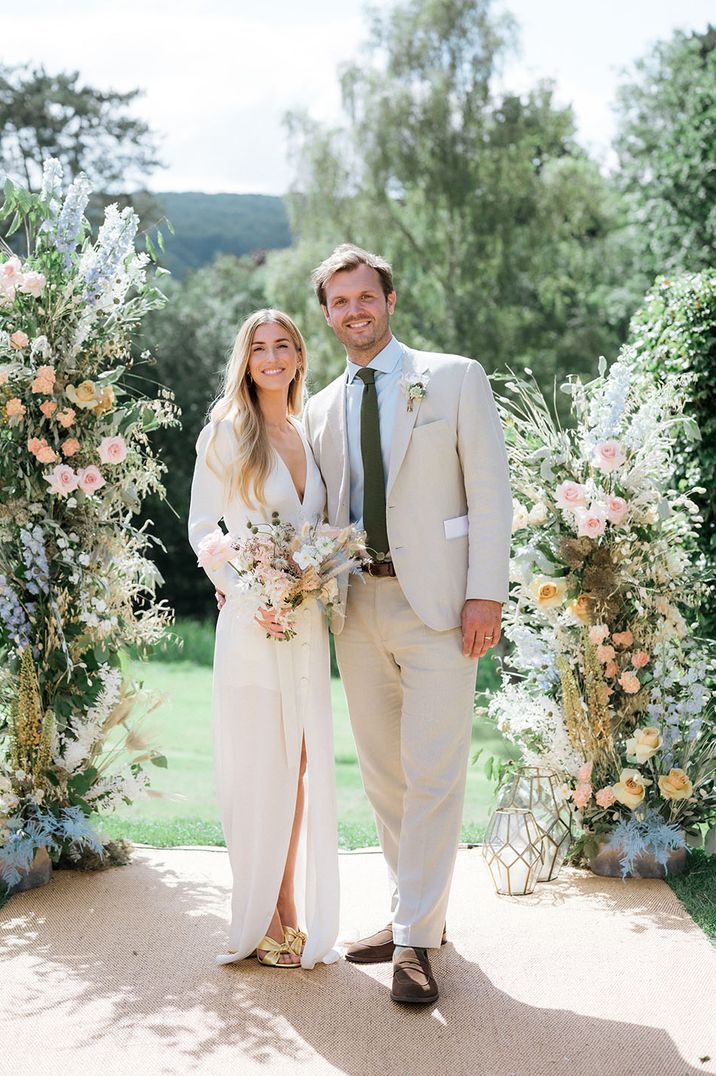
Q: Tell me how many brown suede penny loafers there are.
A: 2